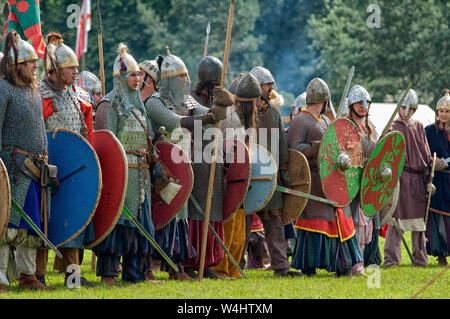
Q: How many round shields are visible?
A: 10